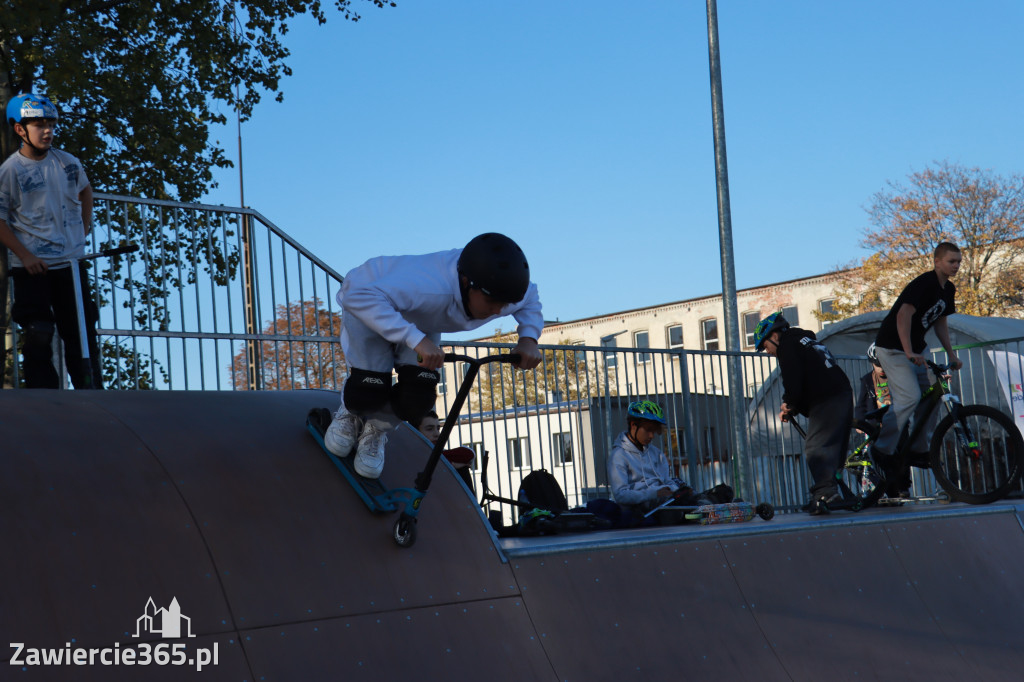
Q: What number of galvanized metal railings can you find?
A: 2